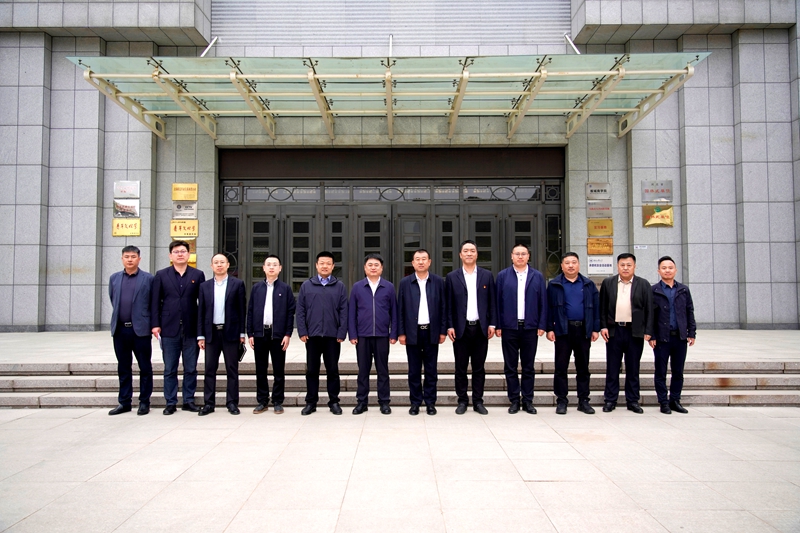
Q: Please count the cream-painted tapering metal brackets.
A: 9